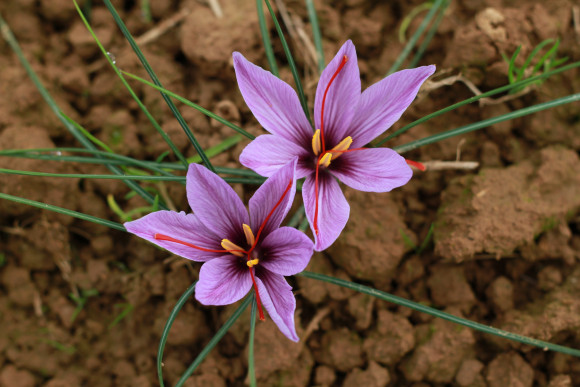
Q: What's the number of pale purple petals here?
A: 12